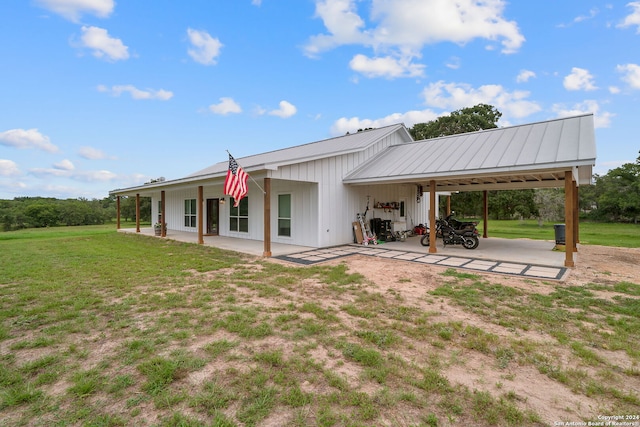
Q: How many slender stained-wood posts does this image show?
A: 11